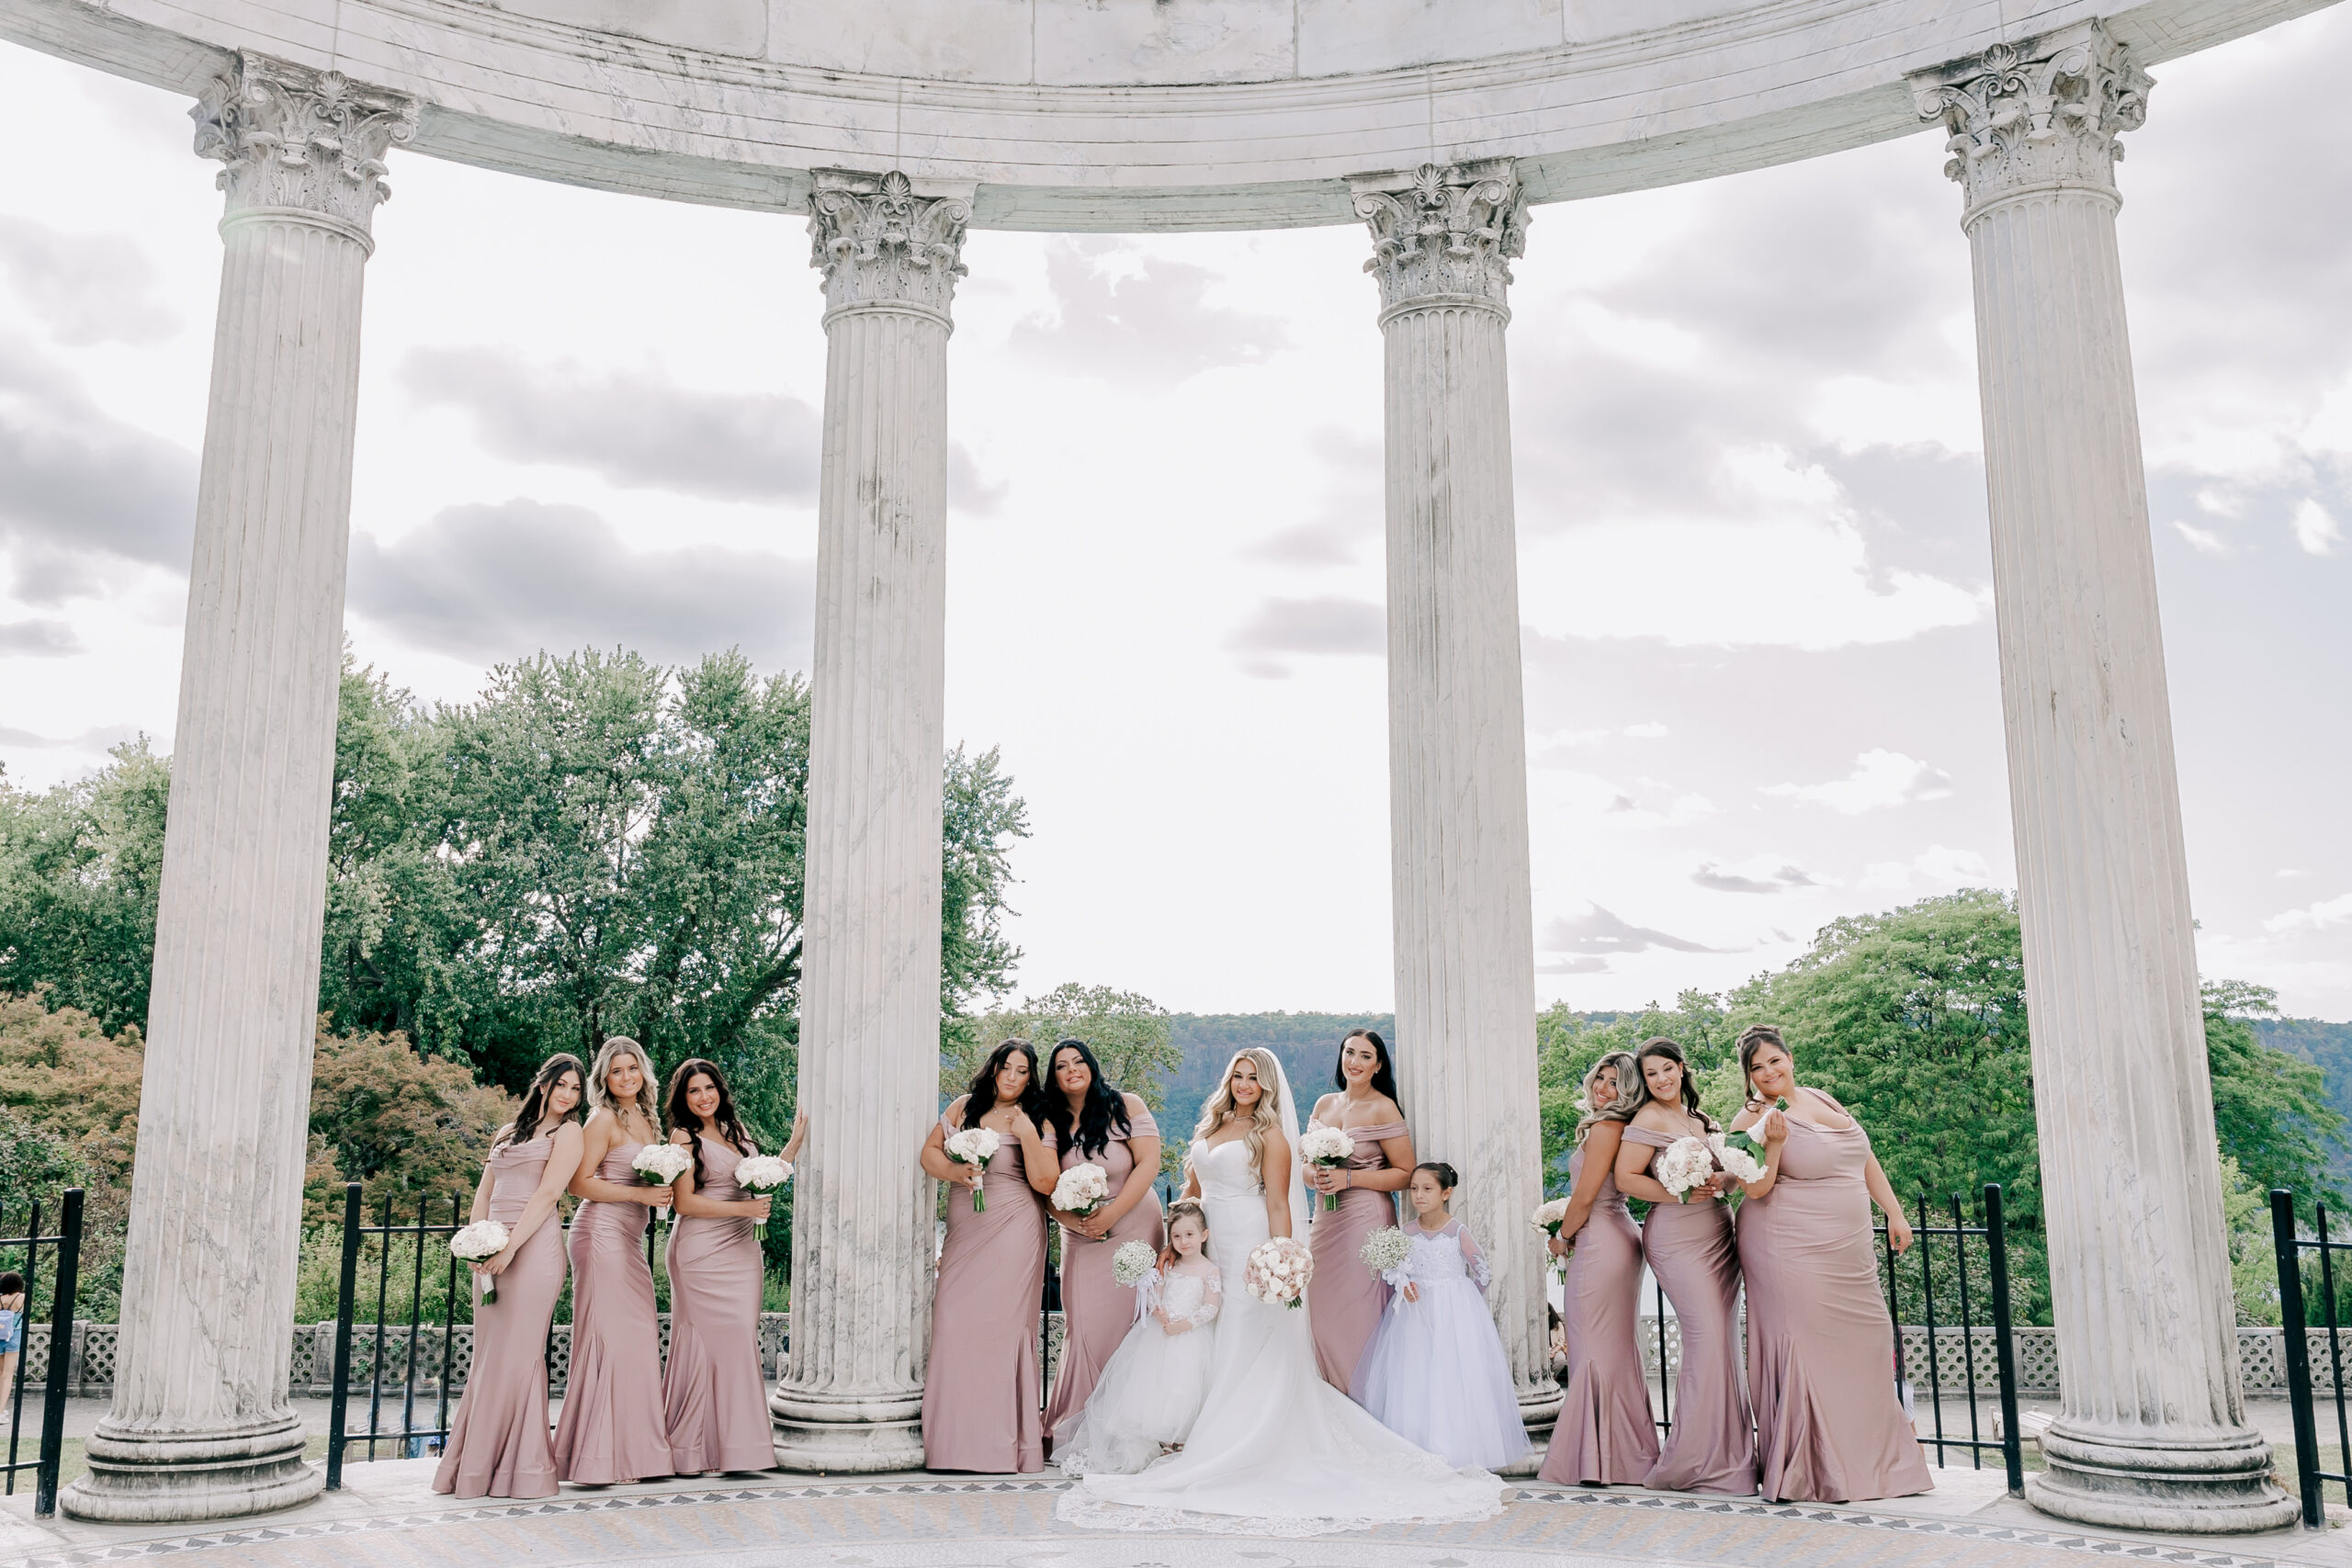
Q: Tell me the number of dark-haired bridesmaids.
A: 7